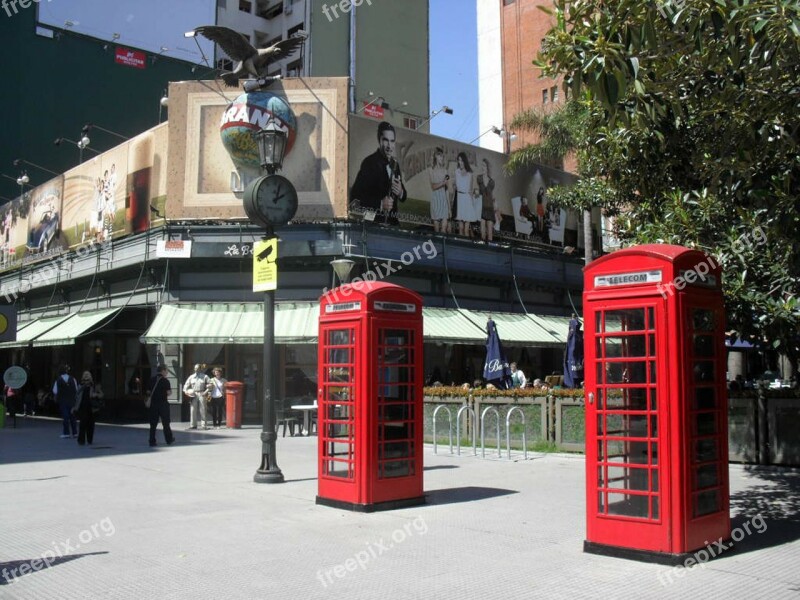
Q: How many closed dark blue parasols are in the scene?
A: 2